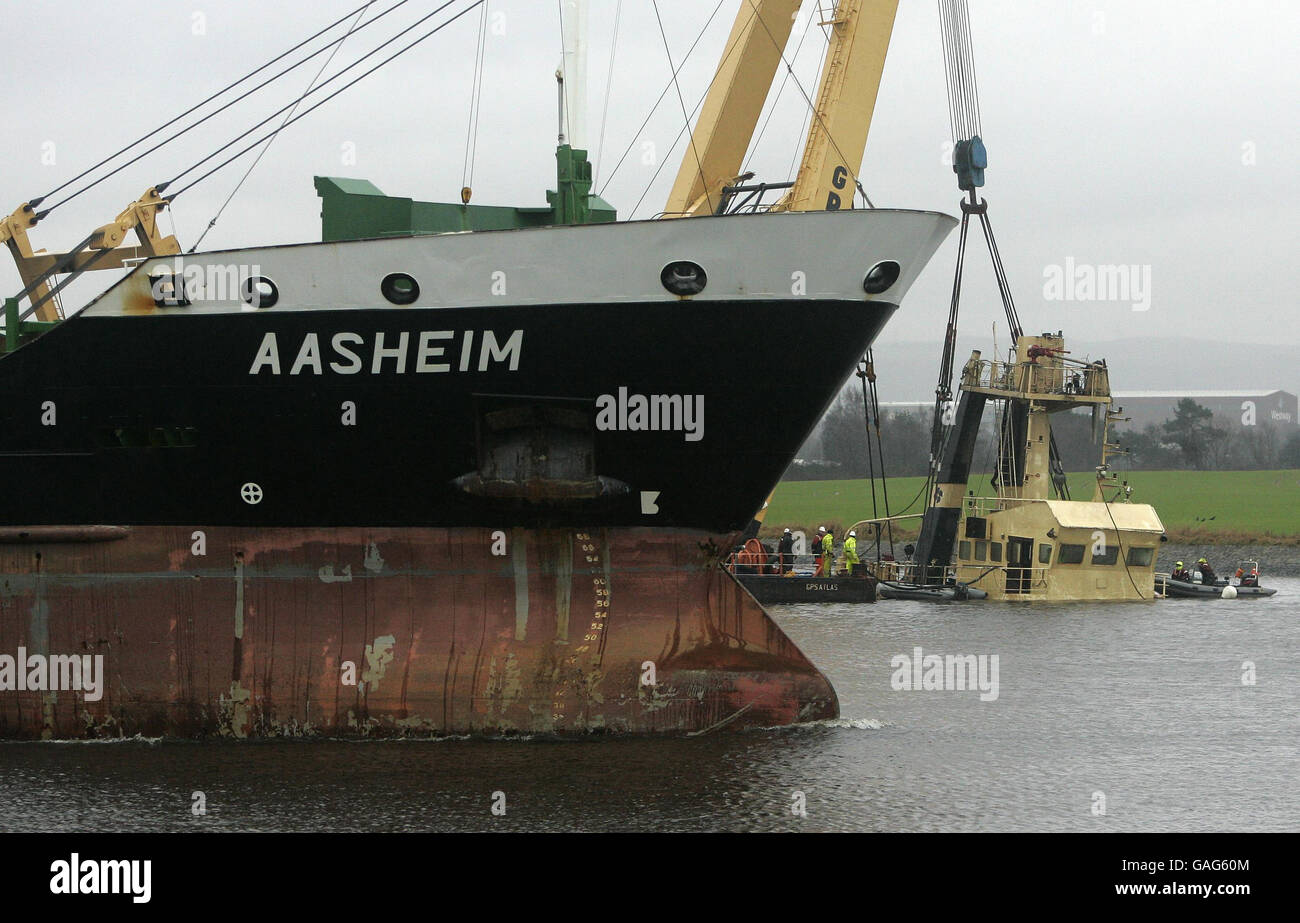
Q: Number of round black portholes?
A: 4